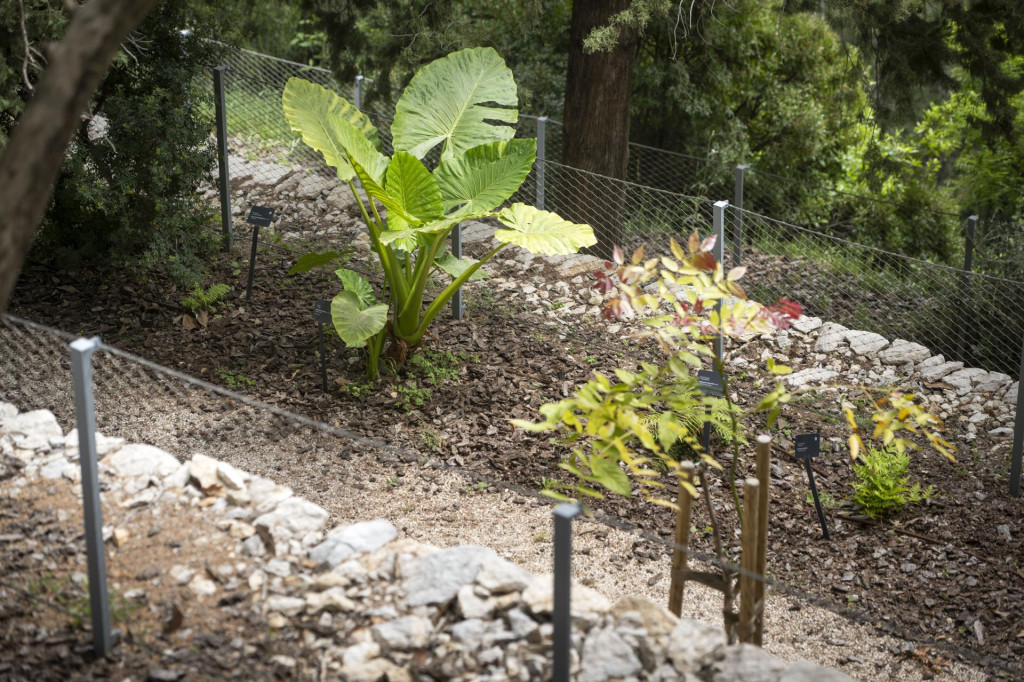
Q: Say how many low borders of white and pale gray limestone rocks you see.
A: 2